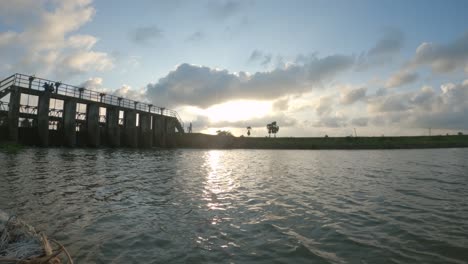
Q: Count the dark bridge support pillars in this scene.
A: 9